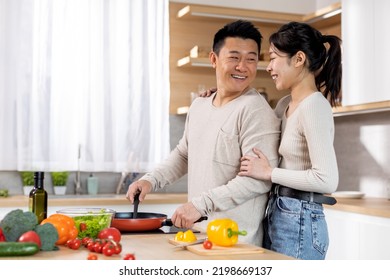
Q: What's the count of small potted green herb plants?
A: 2